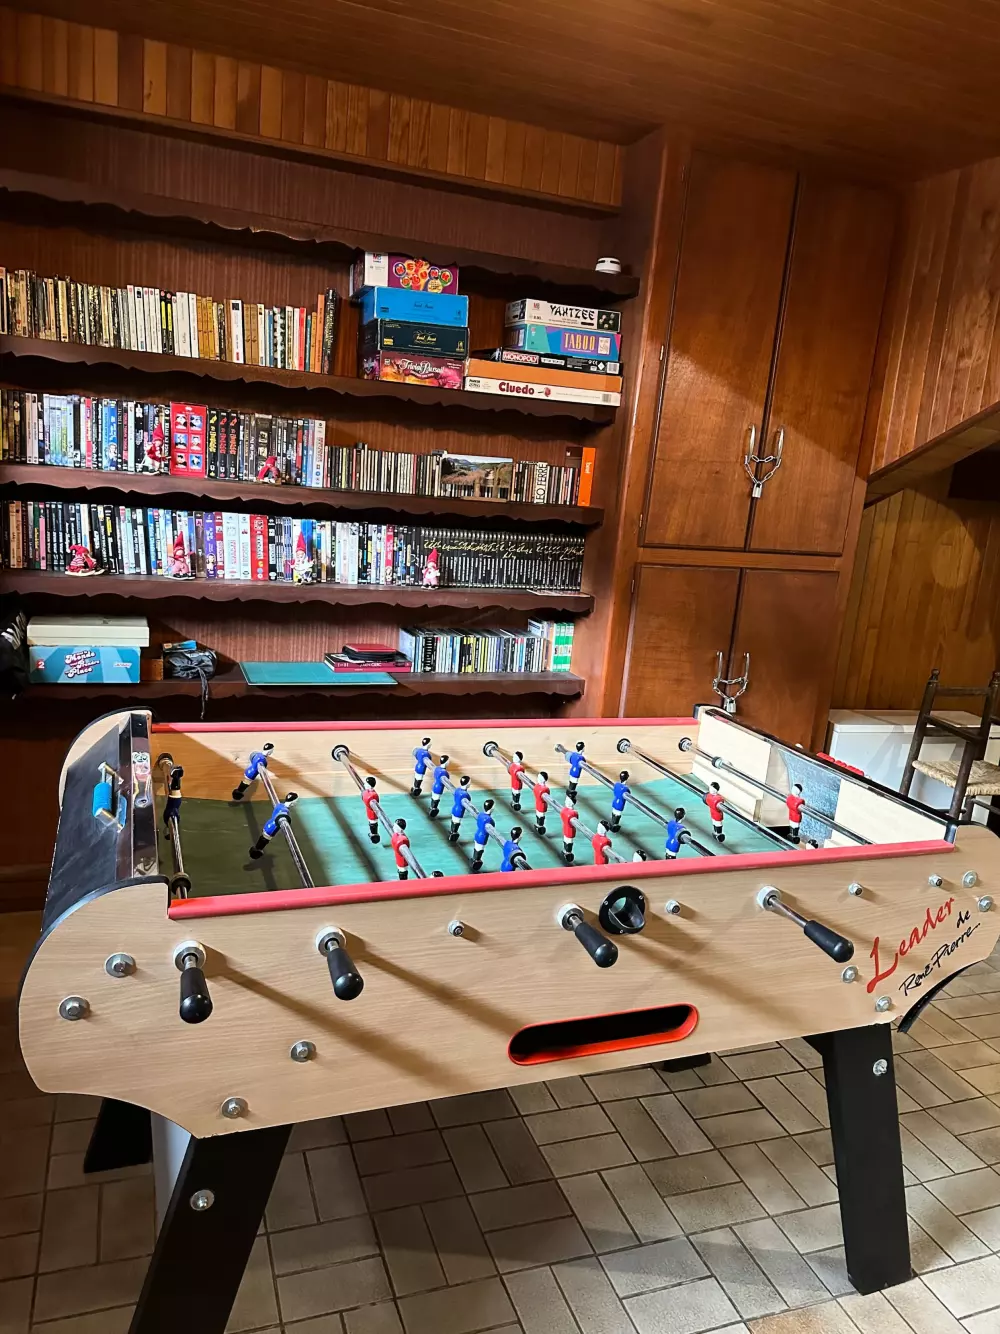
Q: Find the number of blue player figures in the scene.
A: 11